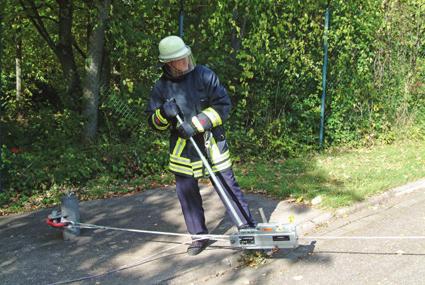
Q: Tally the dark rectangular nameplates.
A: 2